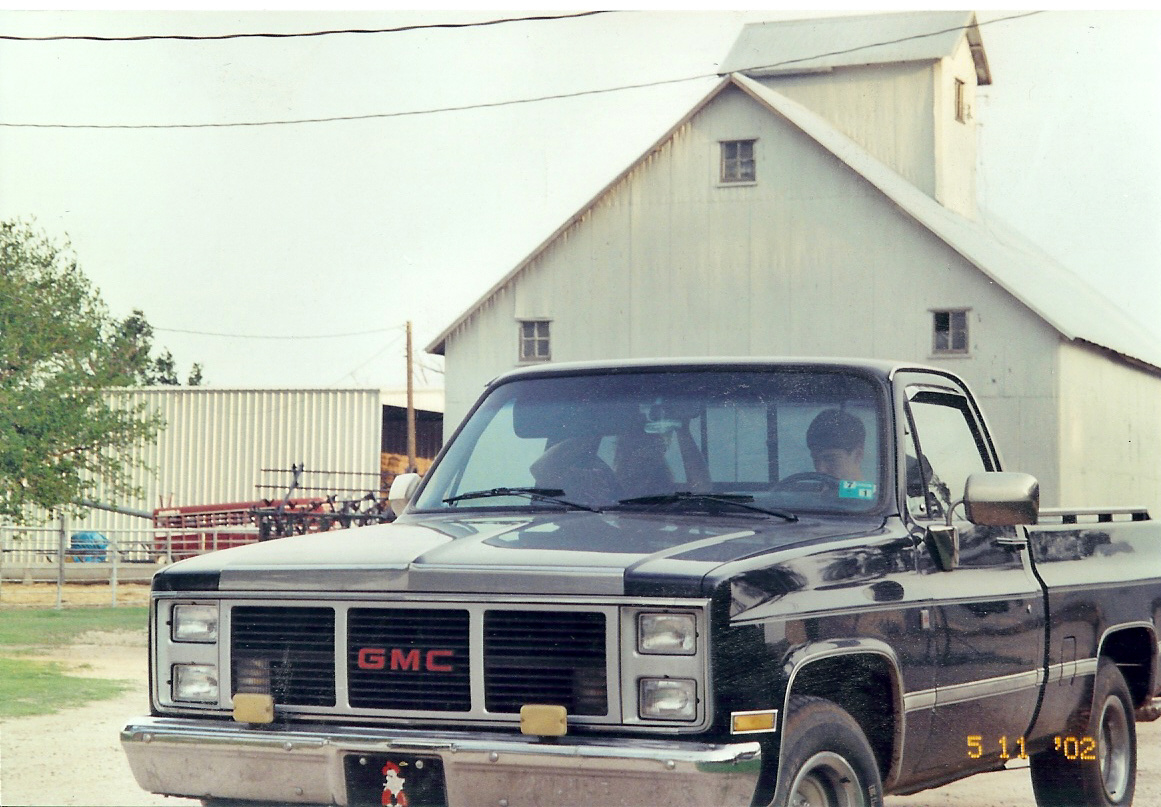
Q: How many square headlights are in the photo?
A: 4